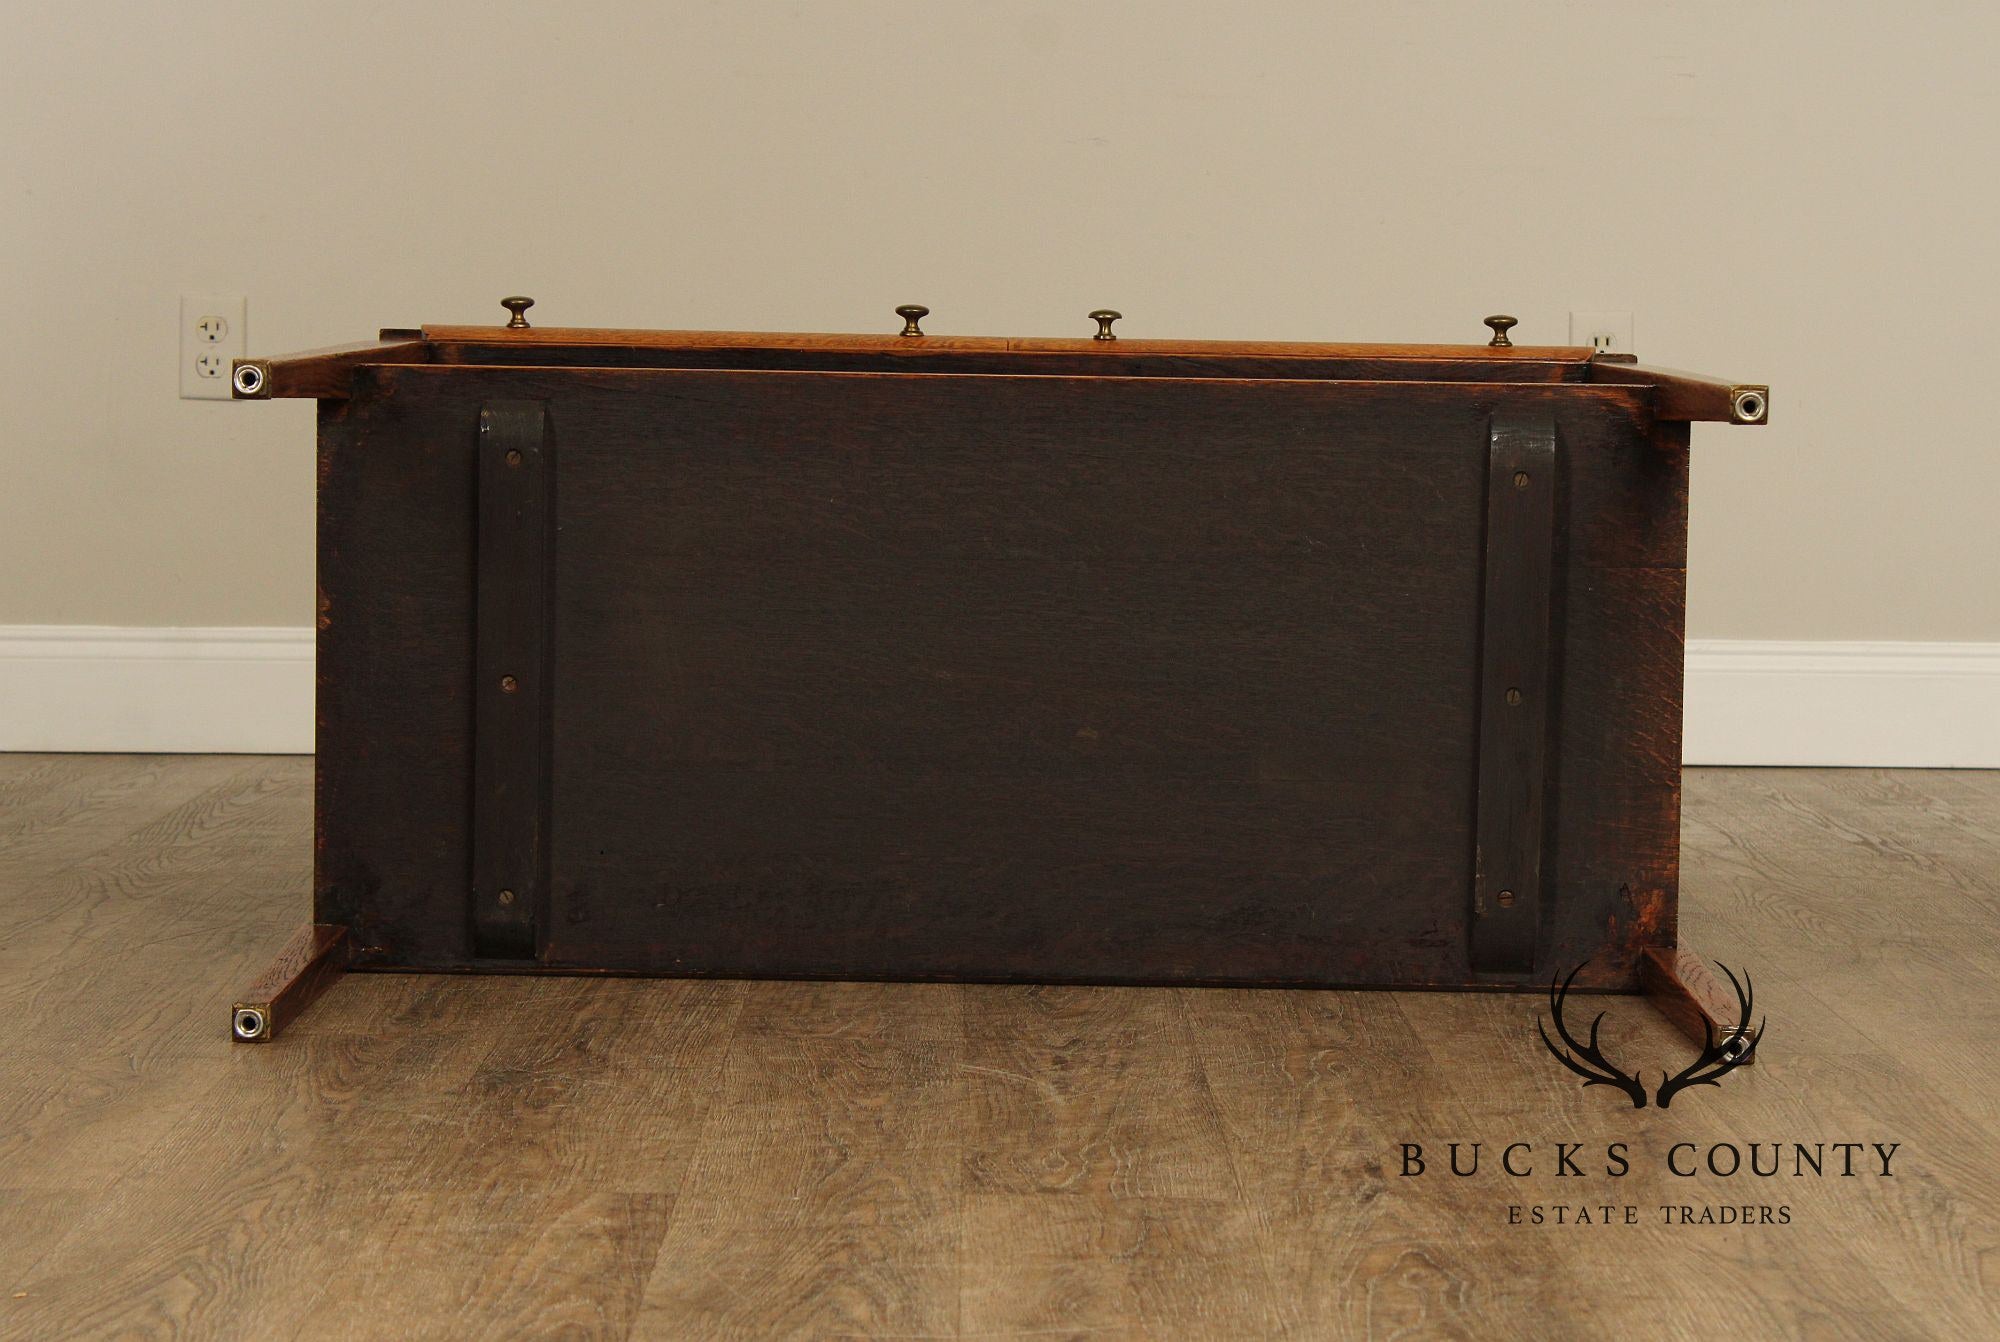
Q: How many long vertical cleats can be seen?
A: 2